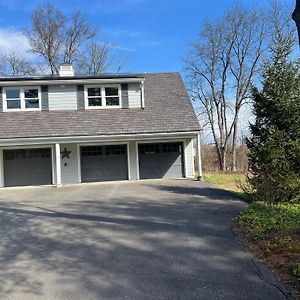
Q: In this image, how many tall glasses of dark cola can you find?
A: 0